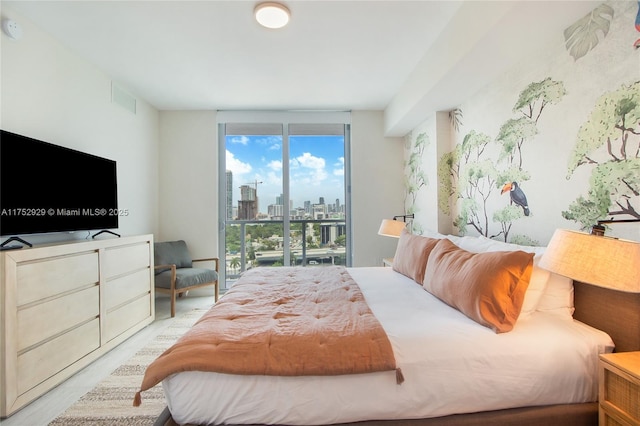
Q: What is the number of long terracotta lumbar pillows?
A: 2